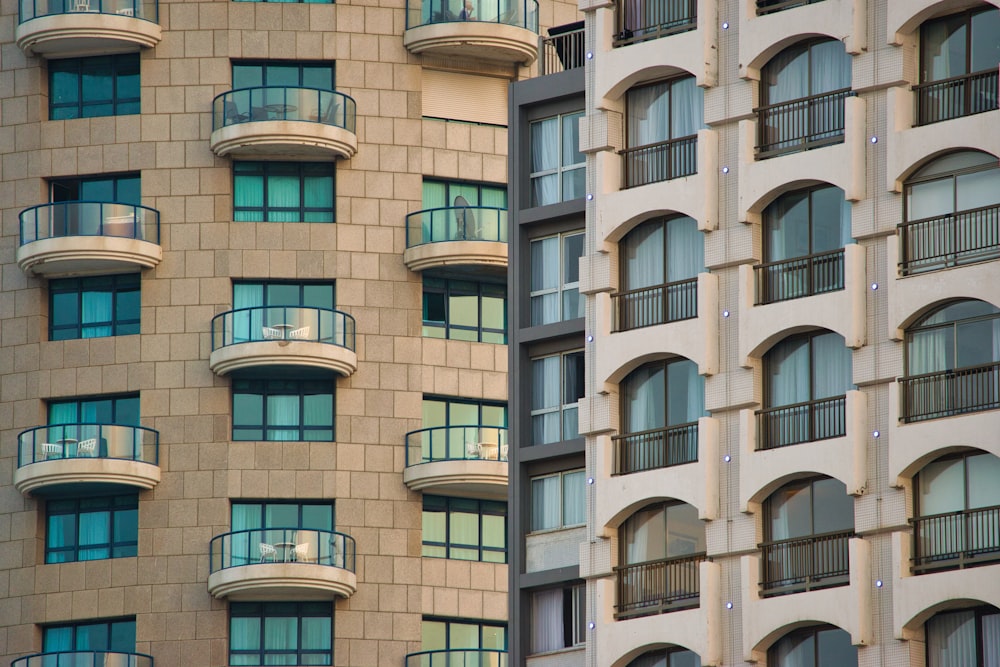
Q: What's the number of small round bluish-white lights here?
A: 14